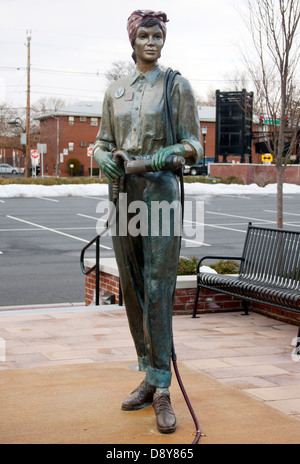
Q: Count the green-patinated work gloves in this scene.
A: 2